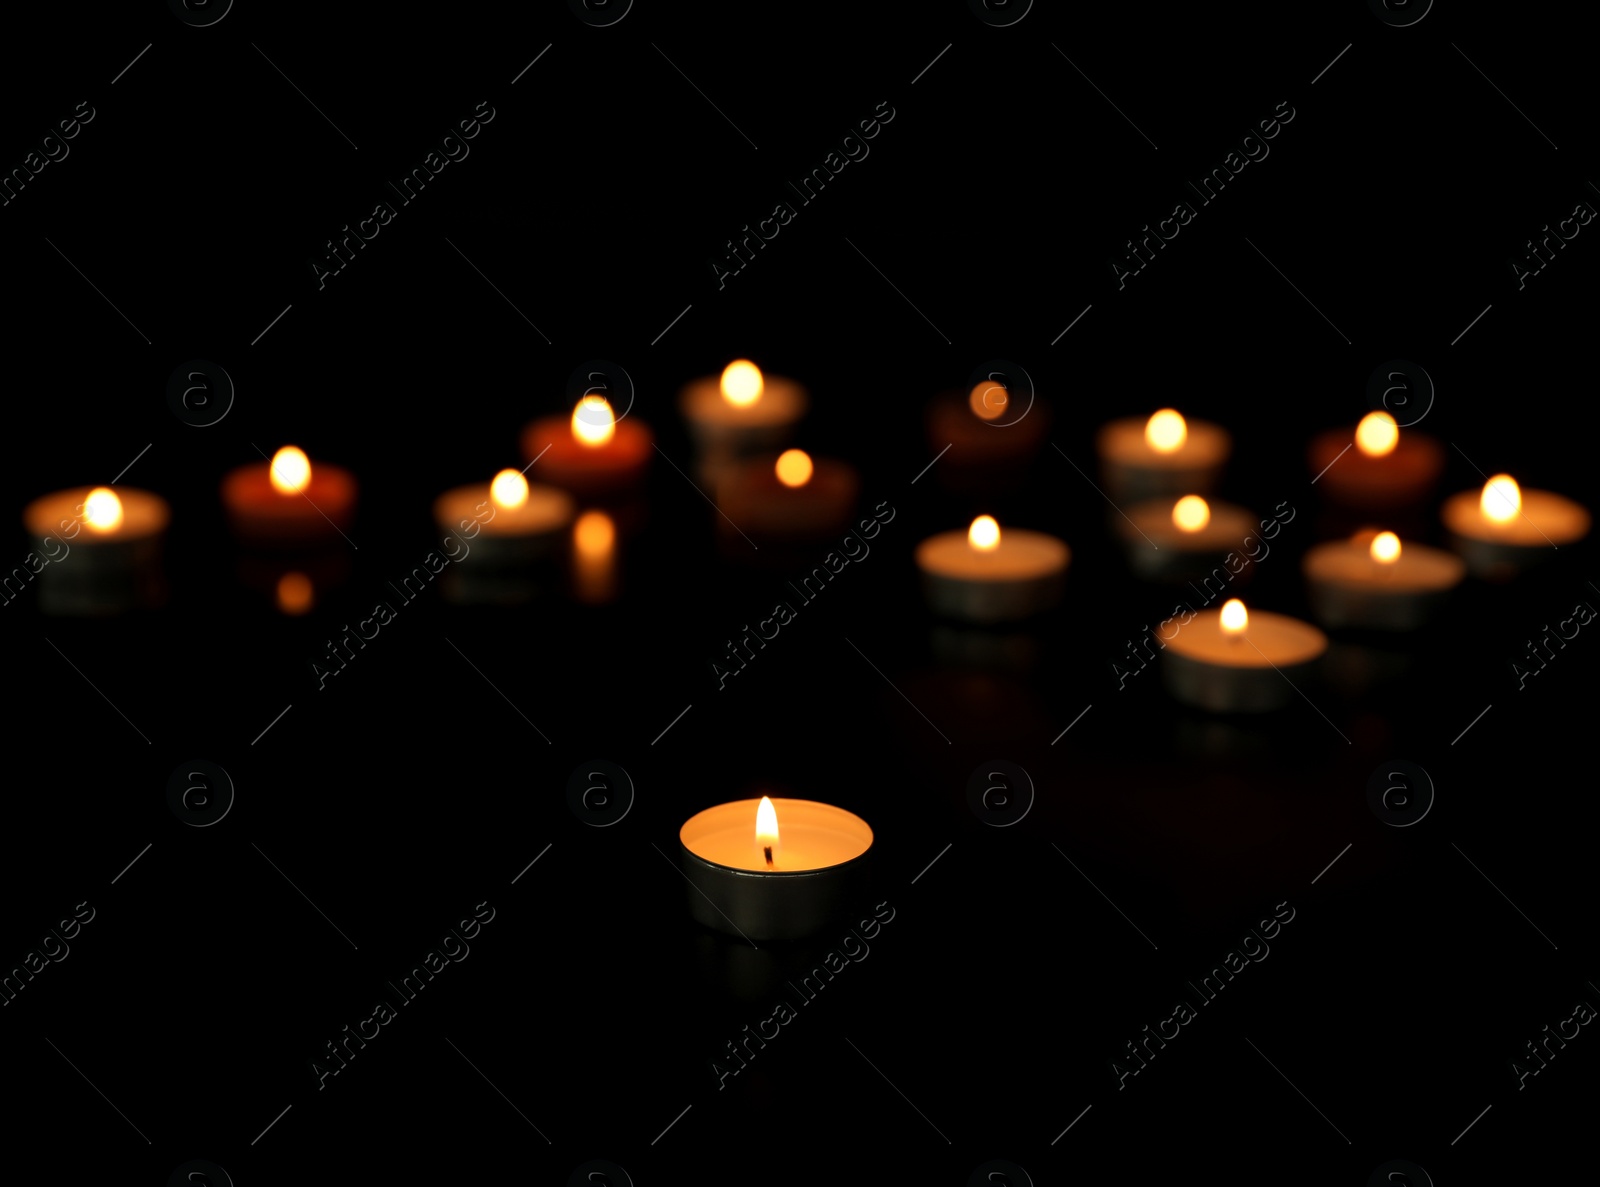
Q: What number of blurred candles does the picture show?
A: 14